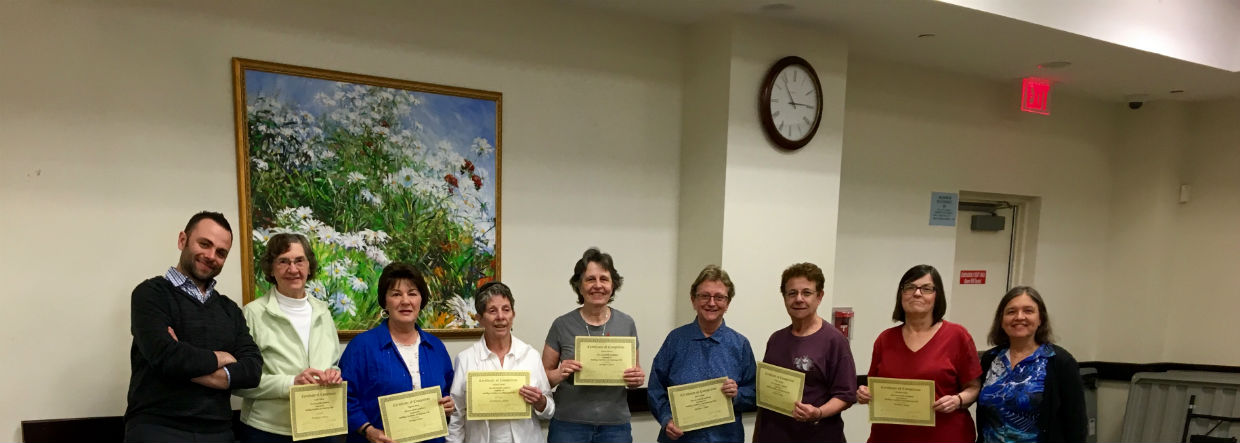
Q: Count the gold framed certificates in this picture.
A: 7